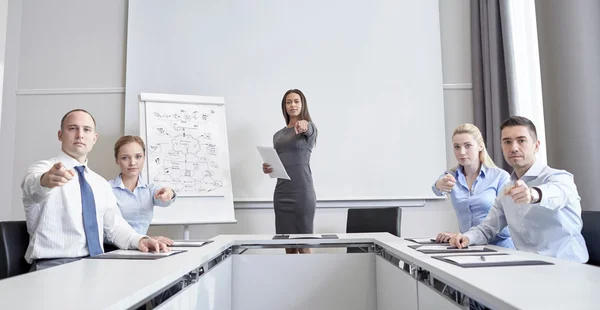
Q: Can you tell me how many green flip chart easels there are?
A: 0